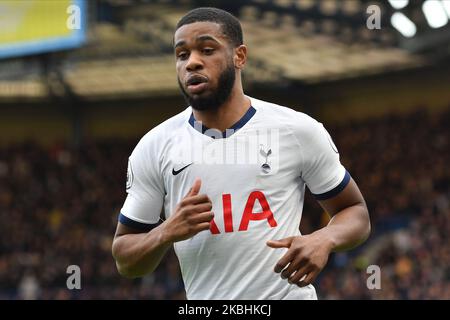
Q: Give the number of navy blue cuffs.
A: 2